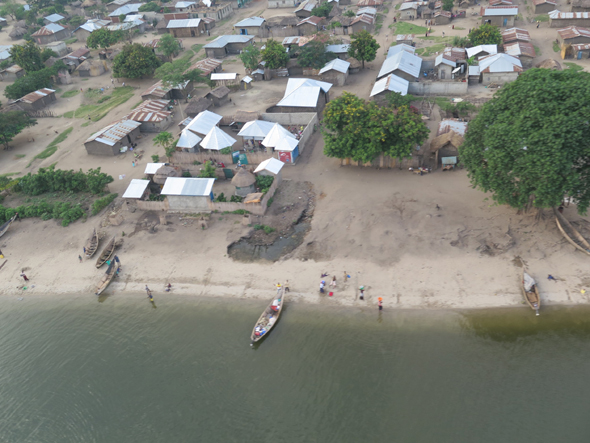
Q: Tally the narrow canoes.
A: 7